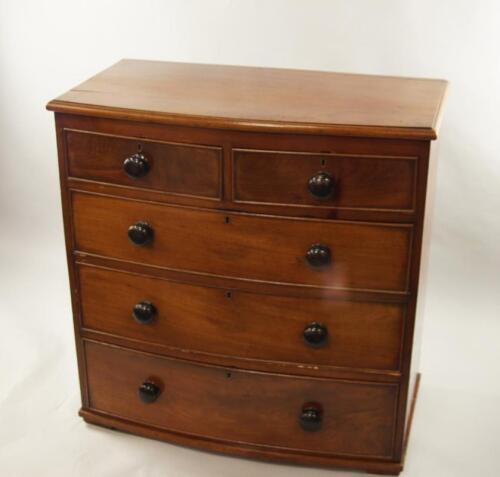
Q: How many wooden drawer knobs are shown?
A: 8